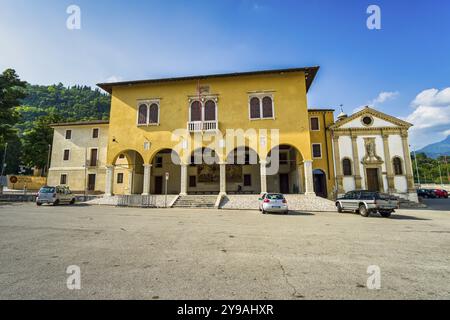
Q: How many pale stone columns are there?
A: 6